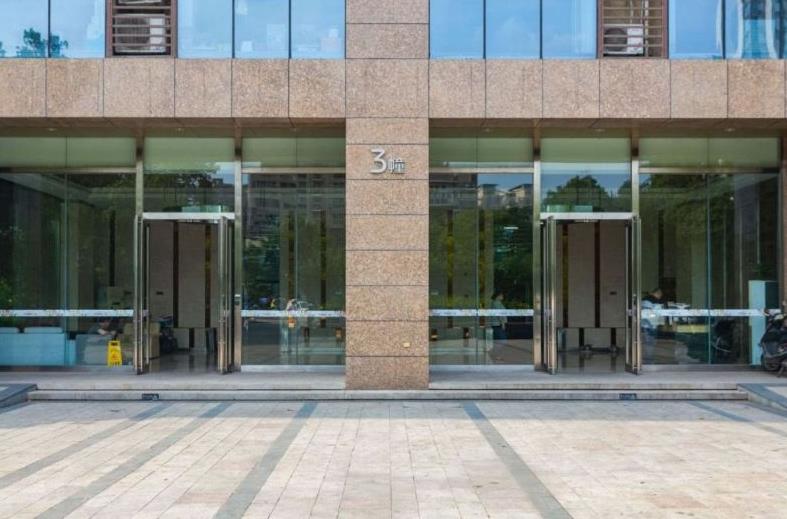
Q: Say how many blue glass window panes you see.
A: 10